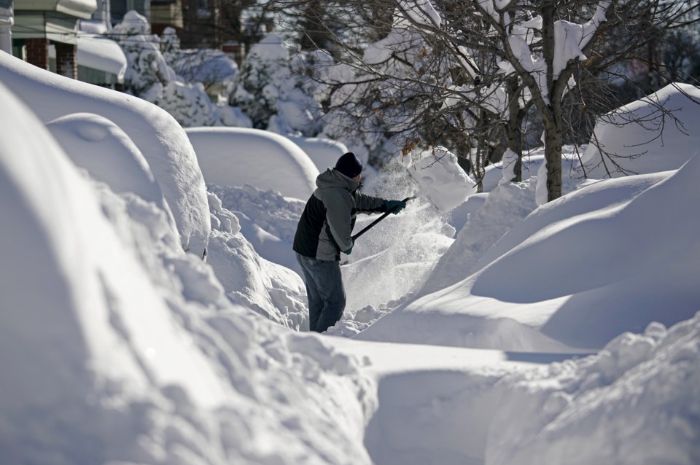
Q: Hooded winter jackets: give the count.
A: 1